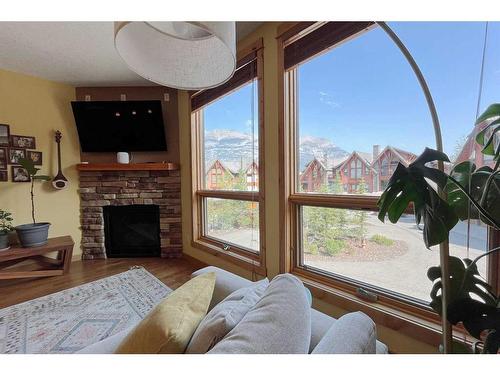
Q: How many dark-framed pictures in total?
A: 7